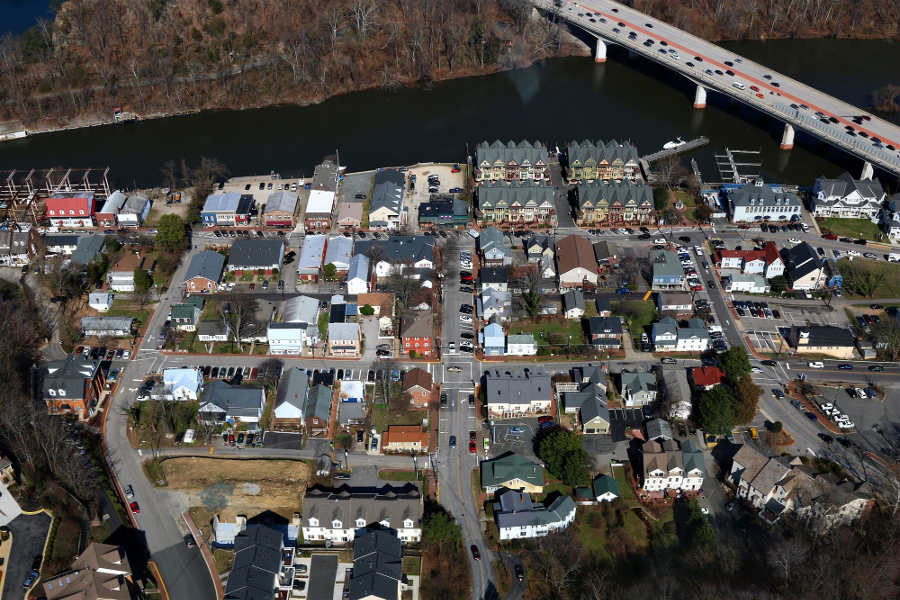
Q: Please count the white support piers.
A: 4